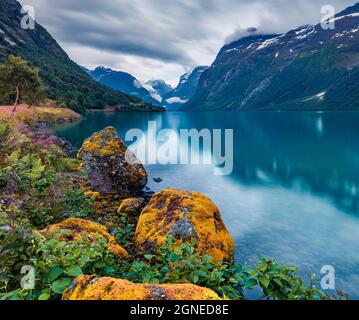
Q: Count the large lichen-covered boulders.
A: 4